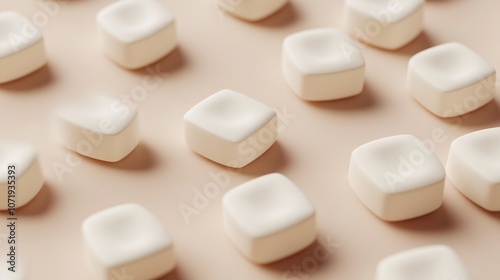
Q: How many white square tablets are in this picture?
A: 14